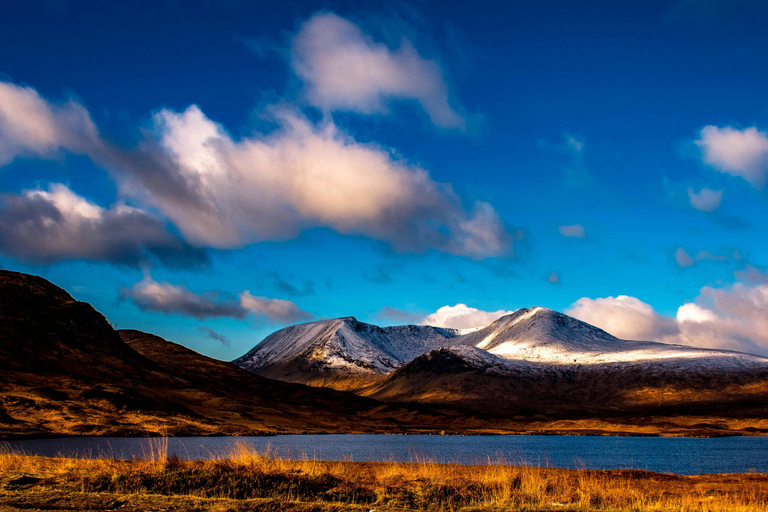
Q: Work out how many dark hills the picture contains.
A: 2